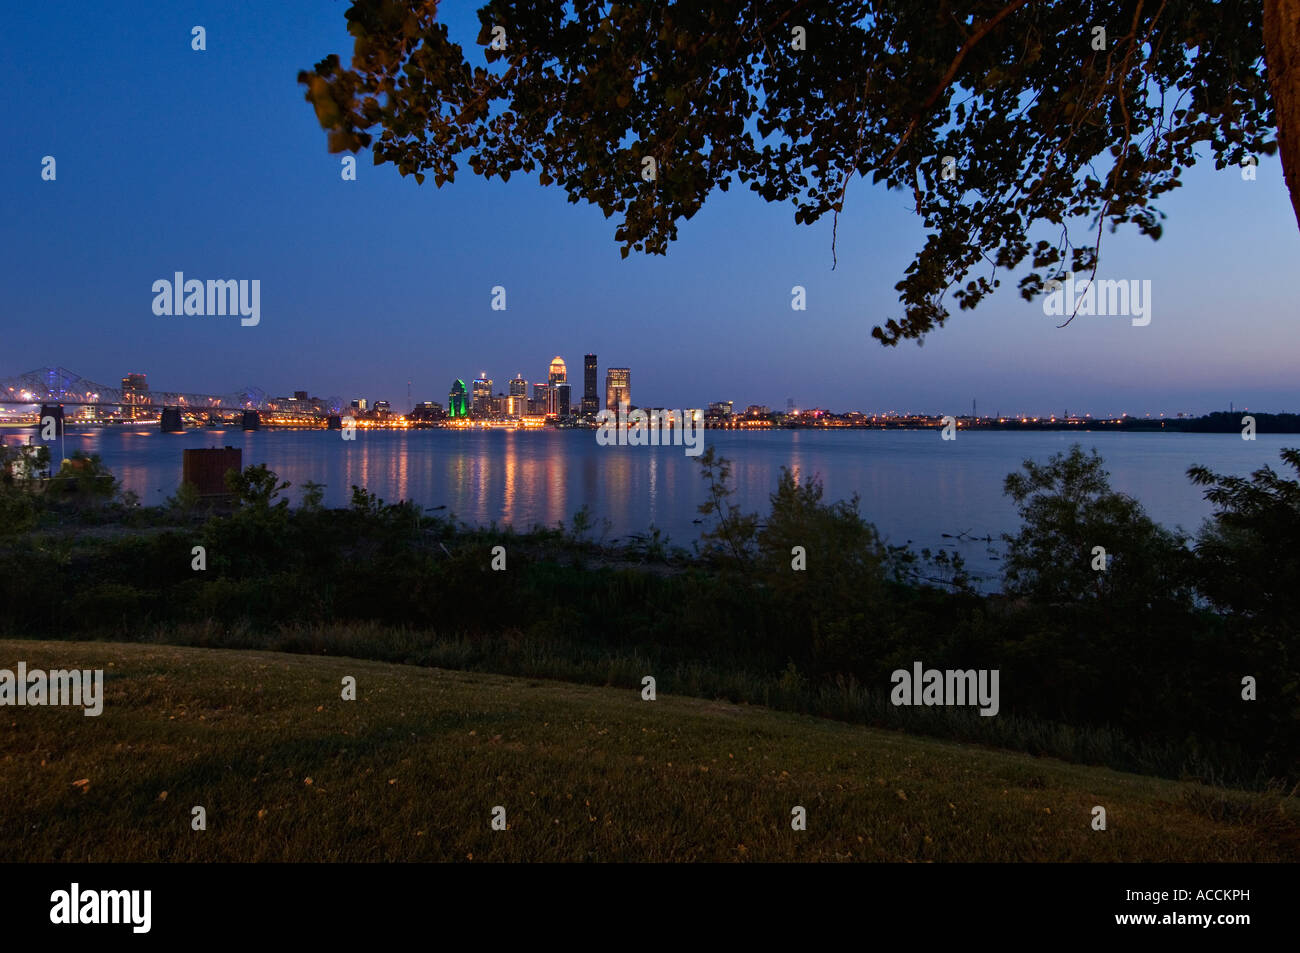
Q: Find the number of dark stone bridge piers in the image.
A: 4